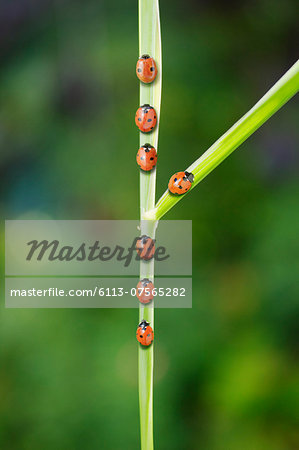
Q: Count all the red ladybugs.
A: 7